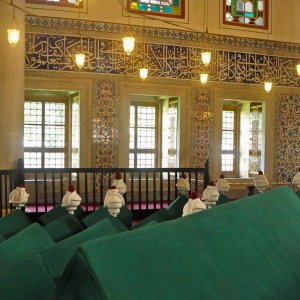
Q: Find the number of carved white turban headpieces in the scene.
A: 10